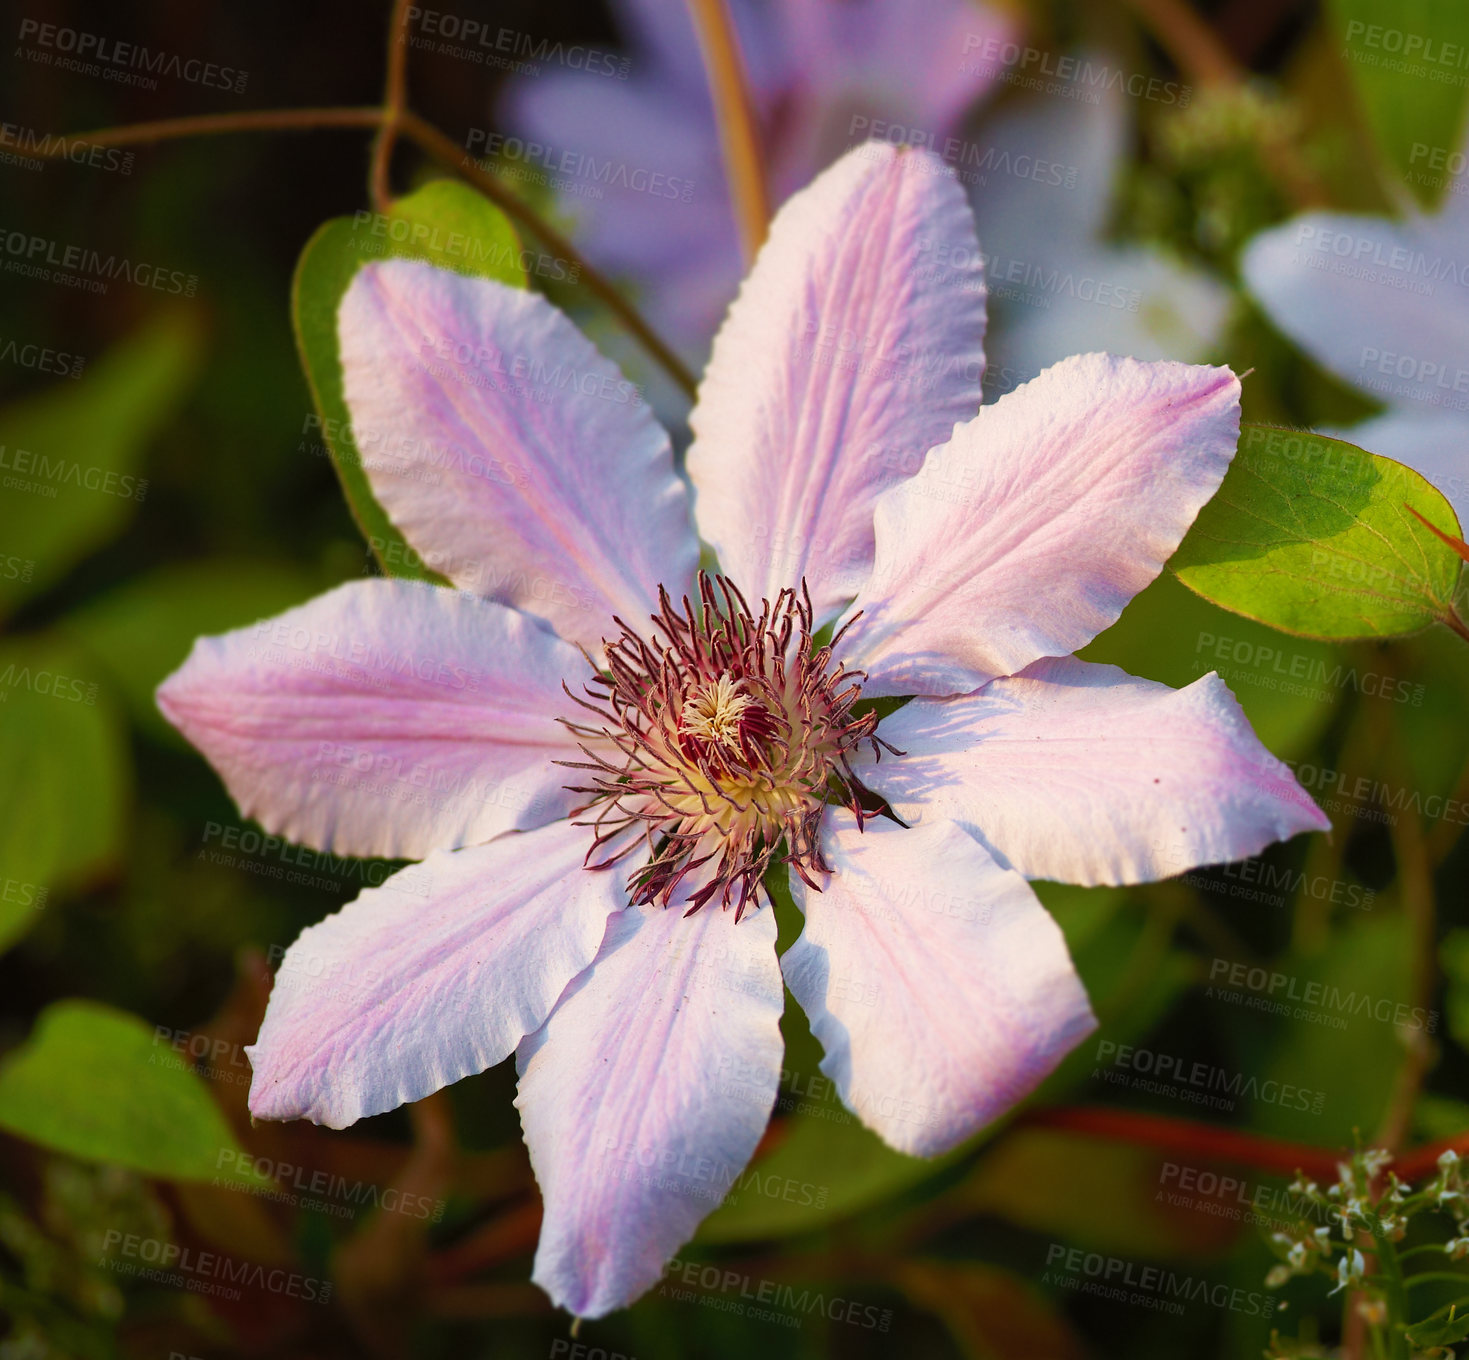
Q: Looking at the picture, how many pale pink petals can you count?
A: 8